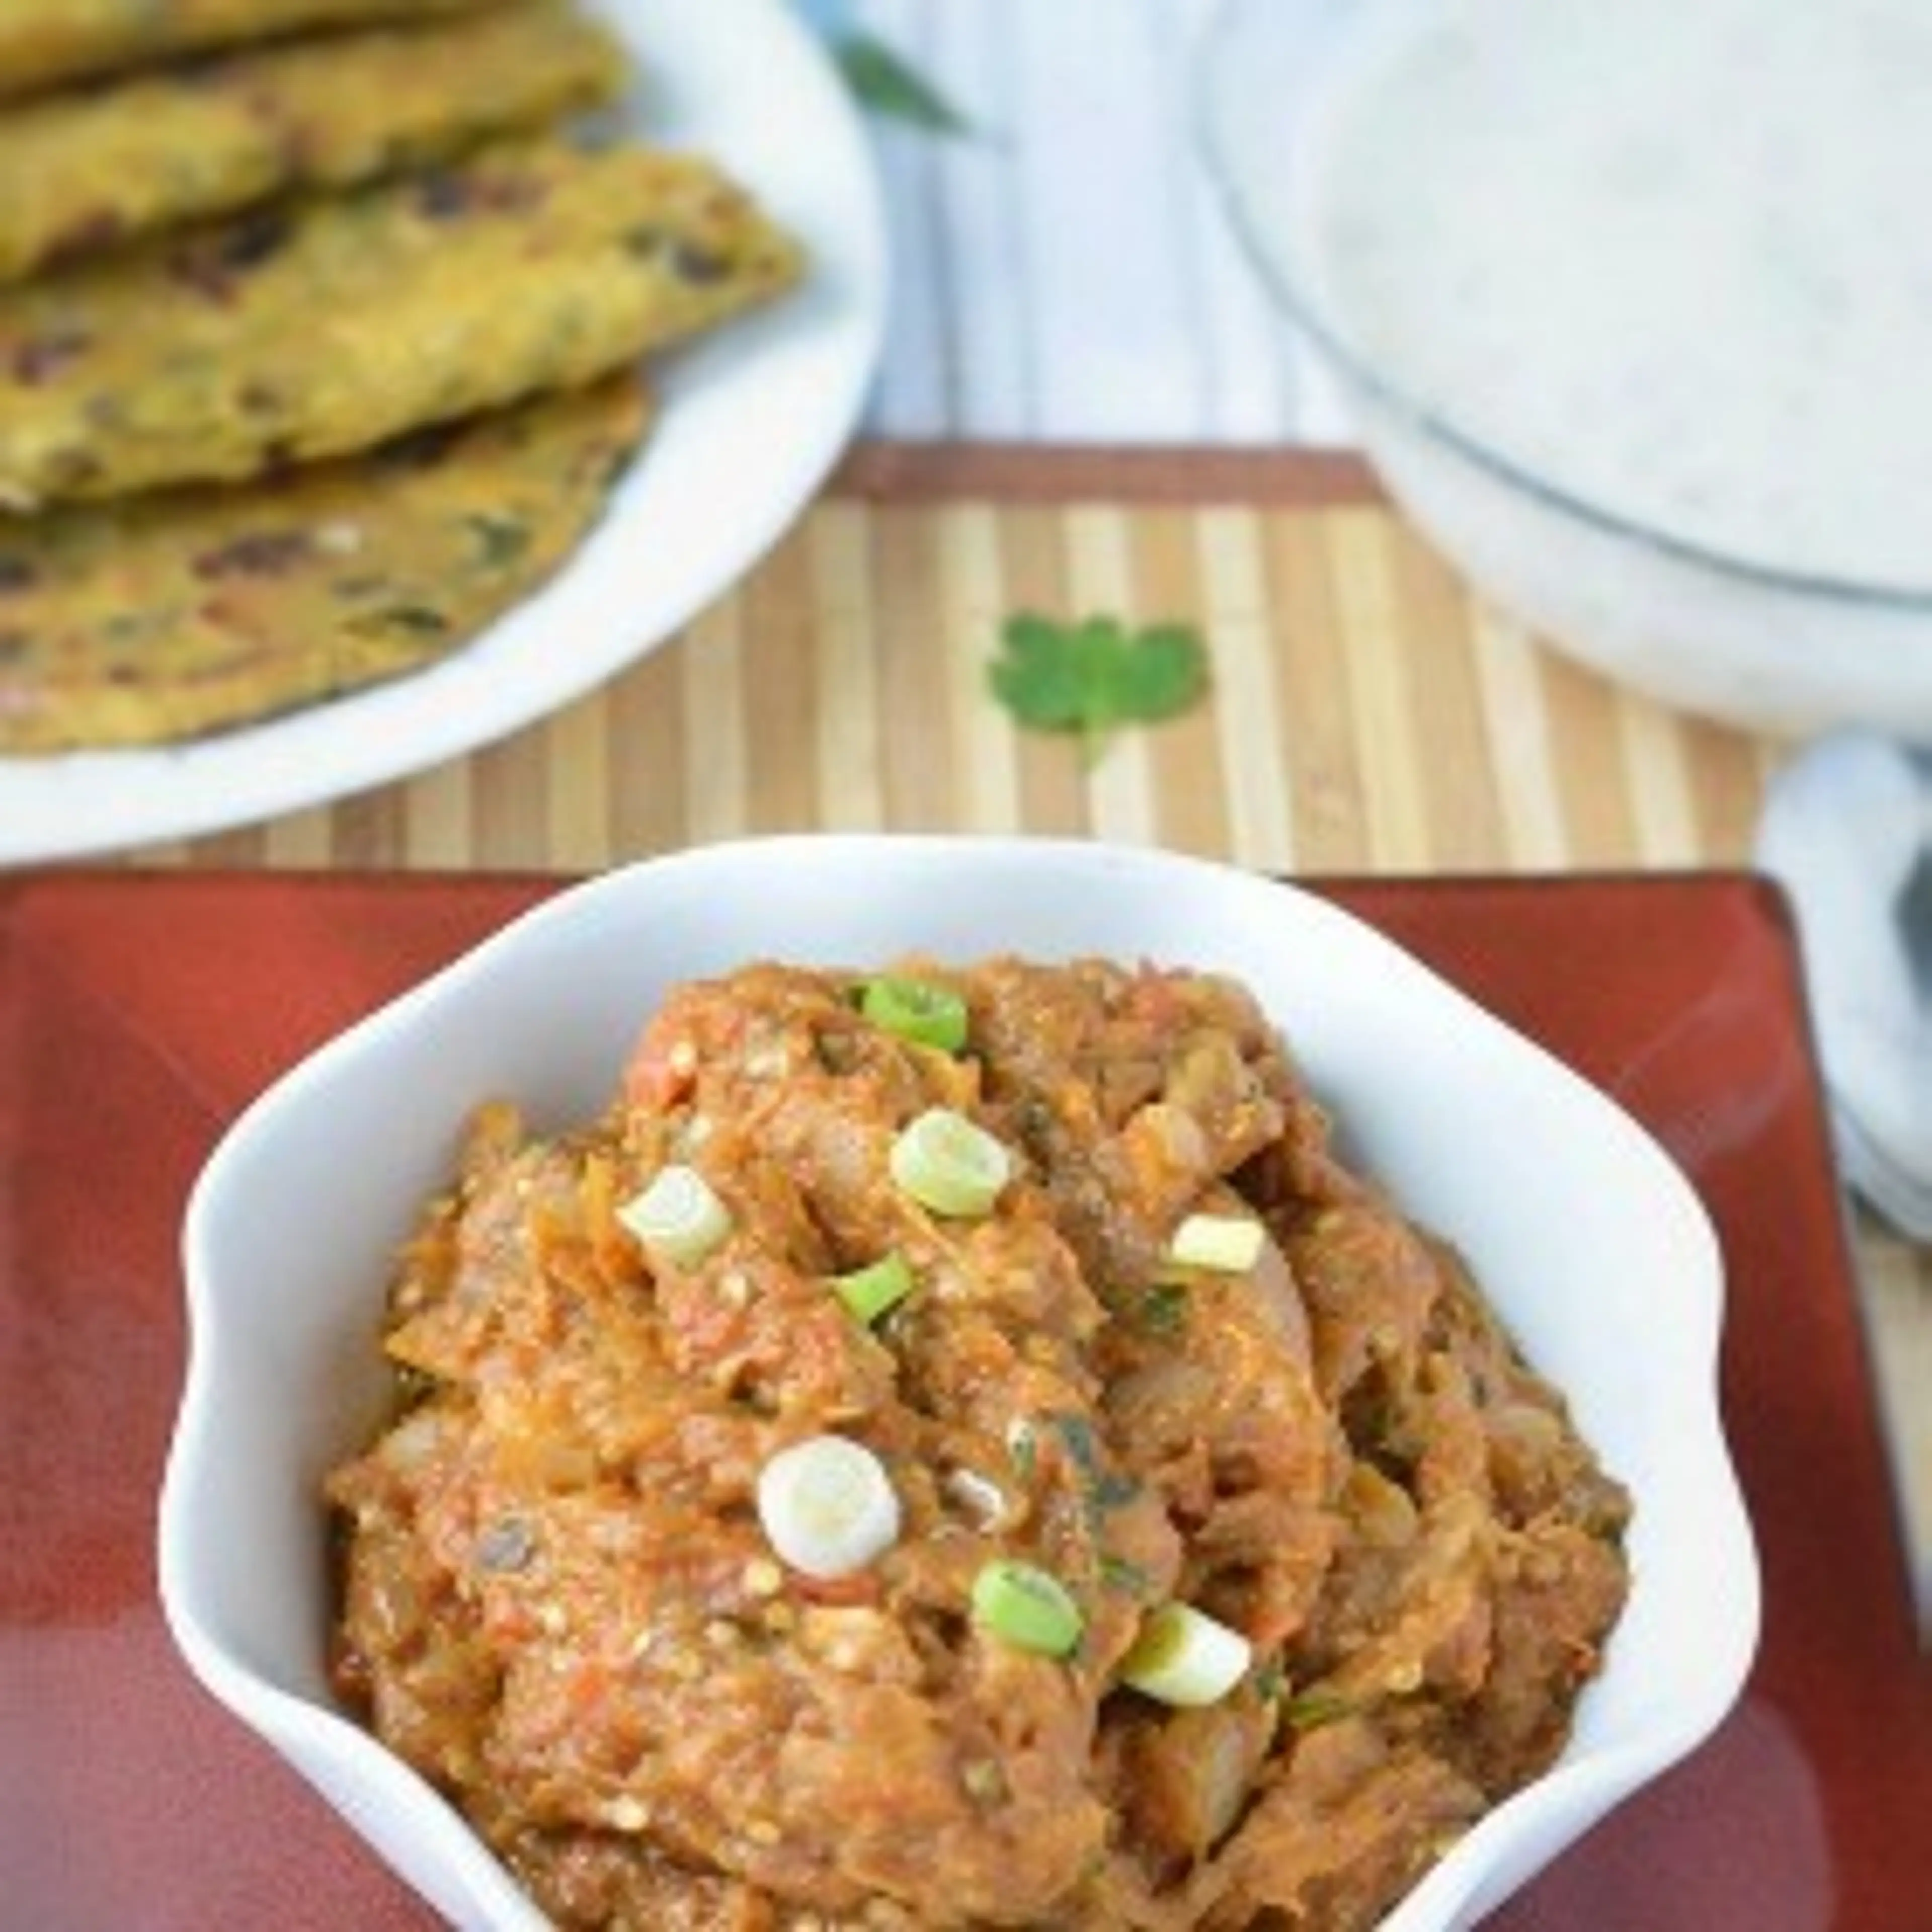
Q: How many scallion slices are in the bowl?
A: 8